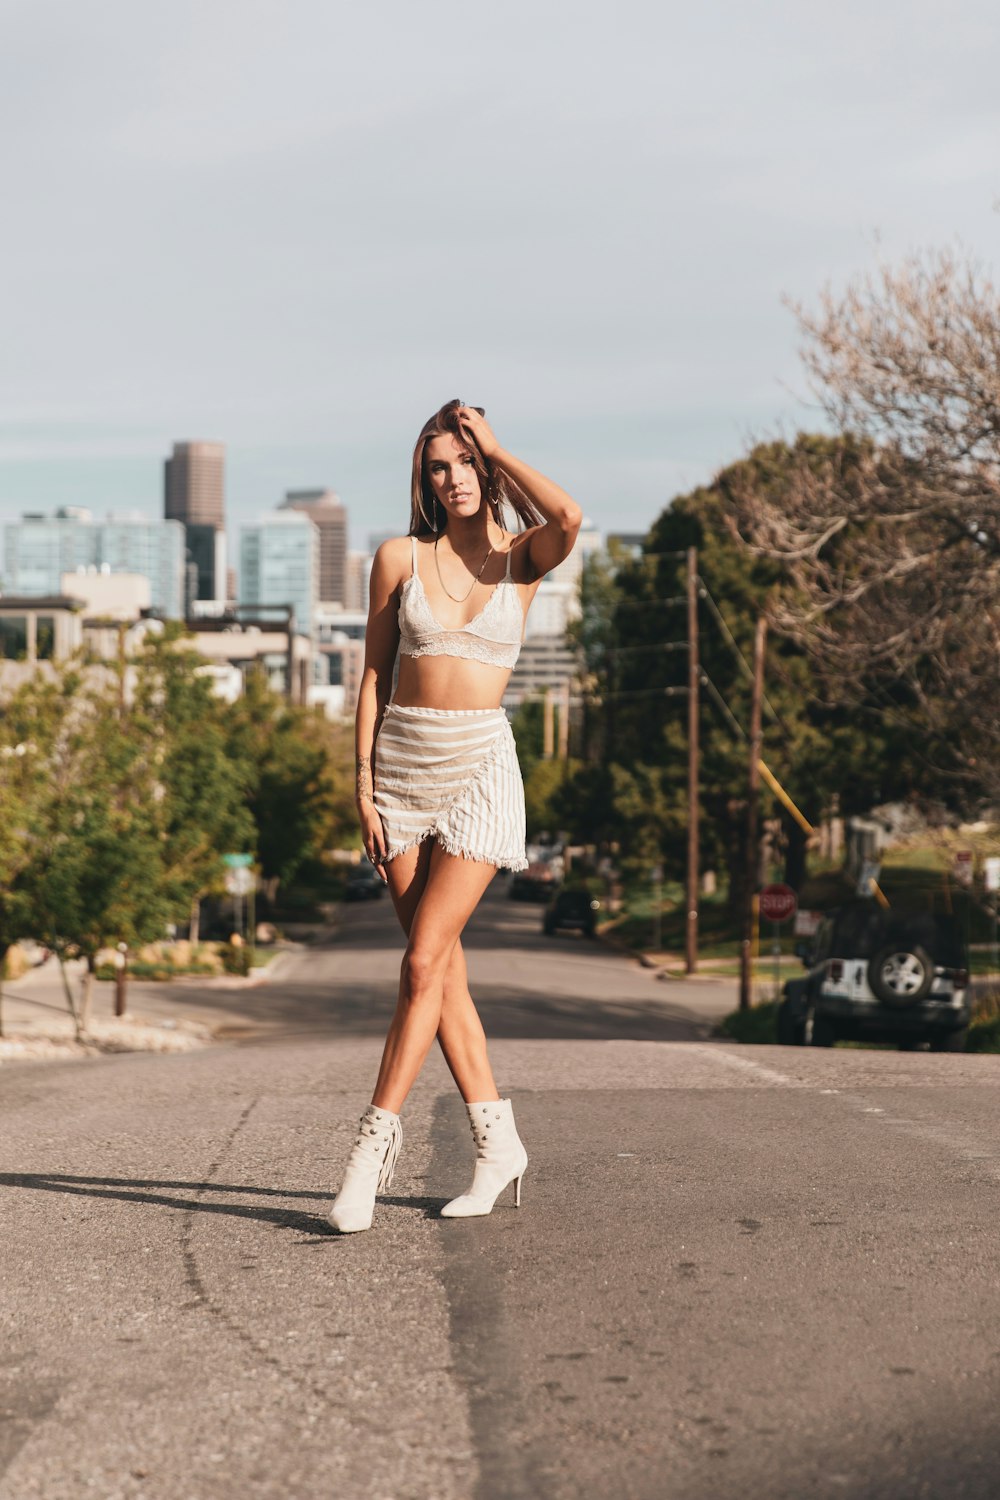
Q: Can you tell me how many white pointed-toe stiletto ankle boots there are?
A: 2